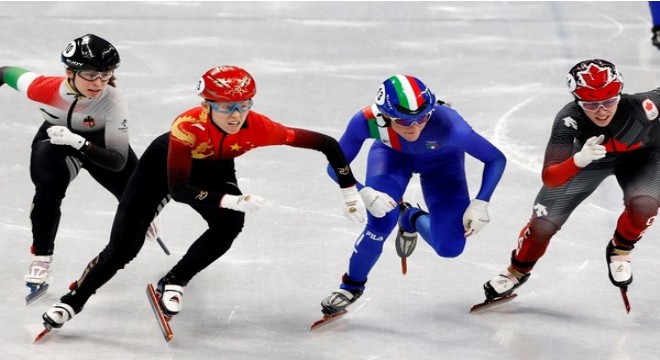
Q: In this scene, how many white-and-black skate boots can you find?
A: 4